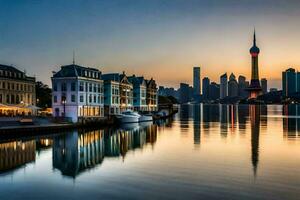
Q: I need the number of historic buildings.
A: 4